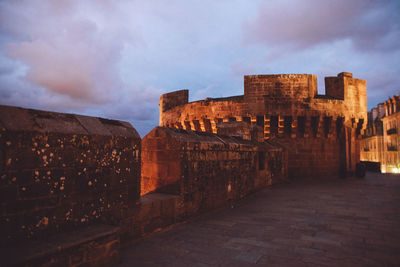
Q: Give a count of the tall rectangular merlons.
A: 3